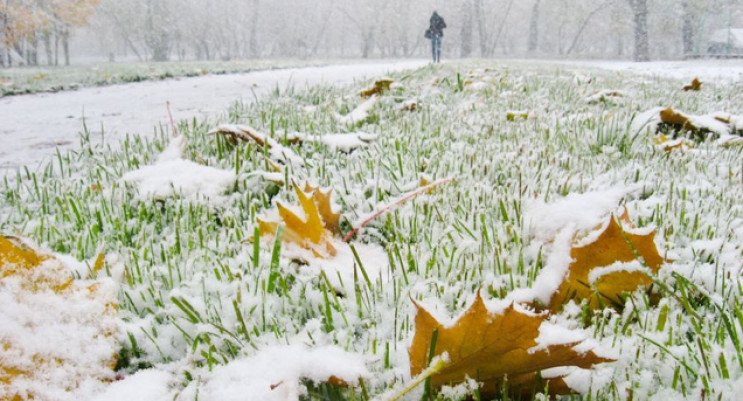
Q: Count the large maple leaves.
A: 4